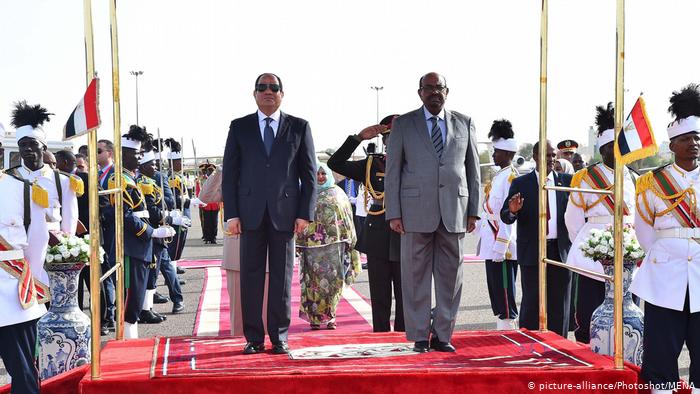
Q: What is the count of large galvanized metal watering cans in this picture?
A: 0